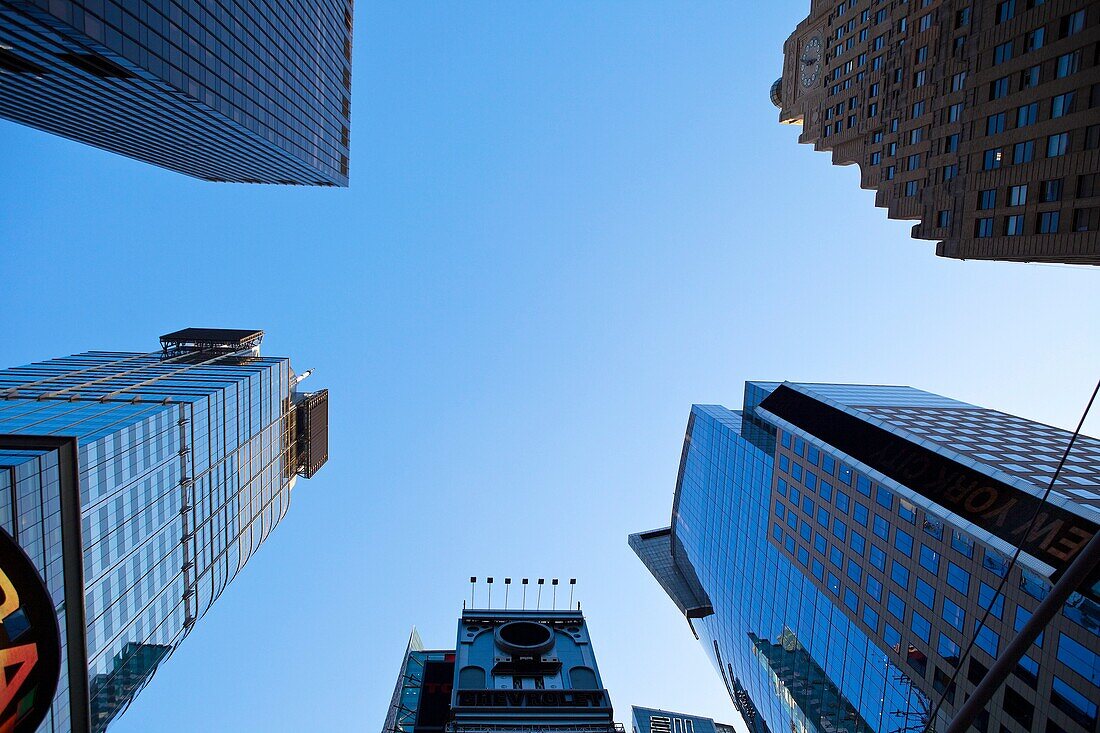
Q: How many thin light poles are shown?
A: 7